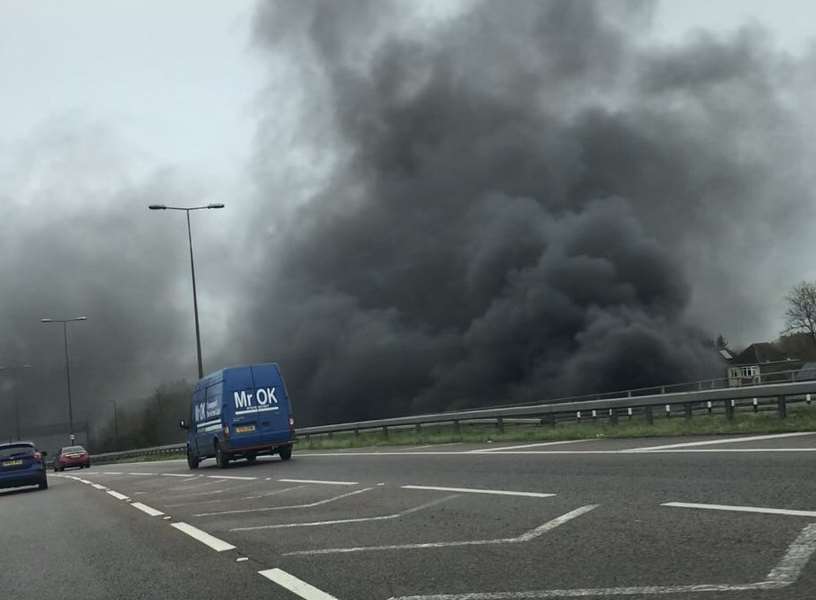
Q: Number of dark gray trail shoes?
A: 0